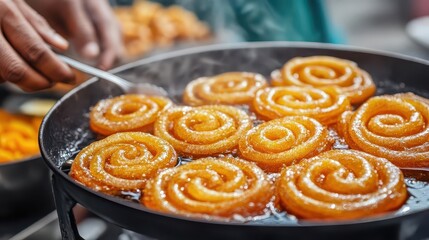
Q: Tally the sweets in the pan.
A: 10